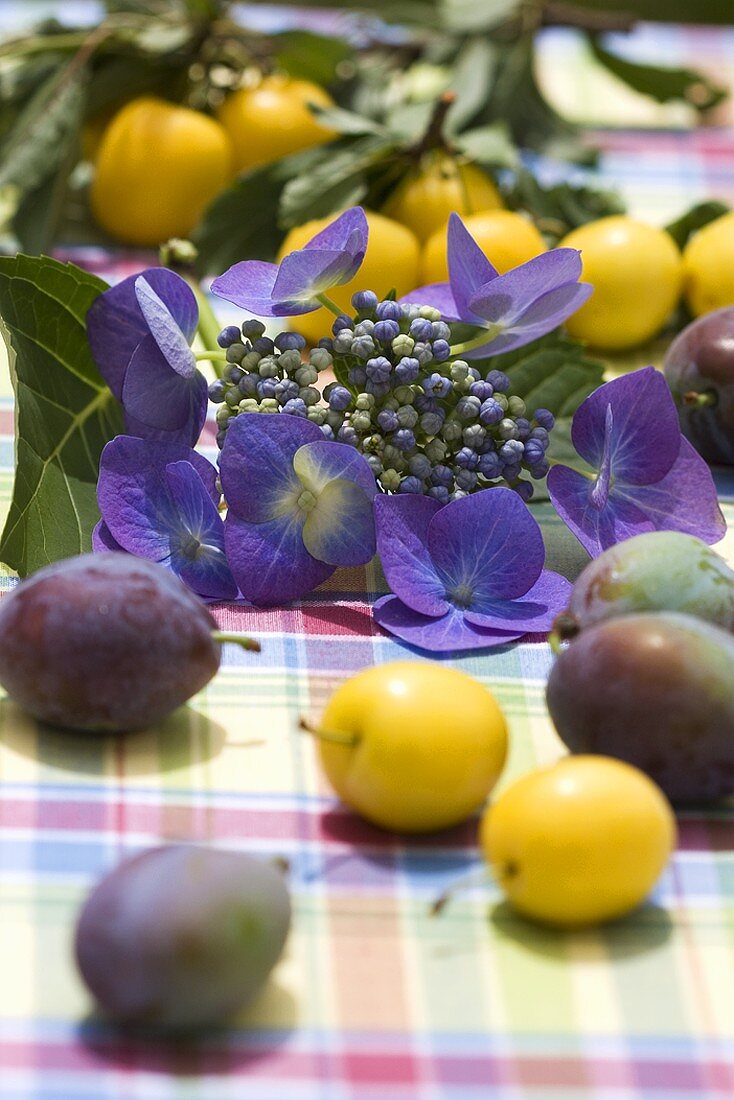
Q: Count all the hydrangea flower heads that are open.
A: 7